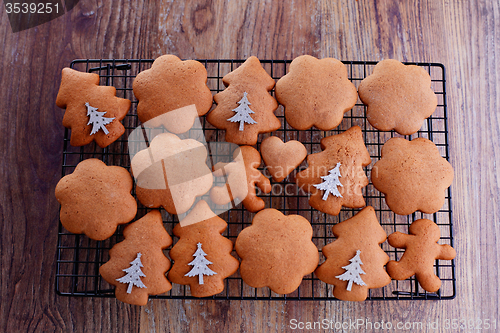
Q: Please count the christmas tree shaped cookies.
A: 6